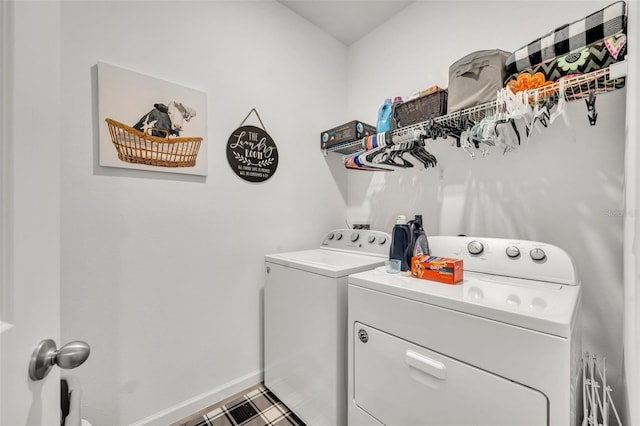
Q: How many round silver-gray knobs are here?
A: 9